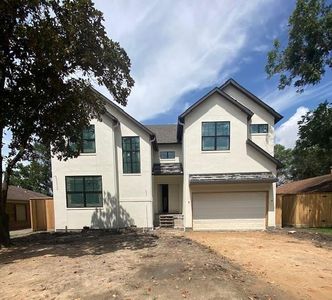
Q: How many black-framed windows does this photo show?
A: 6